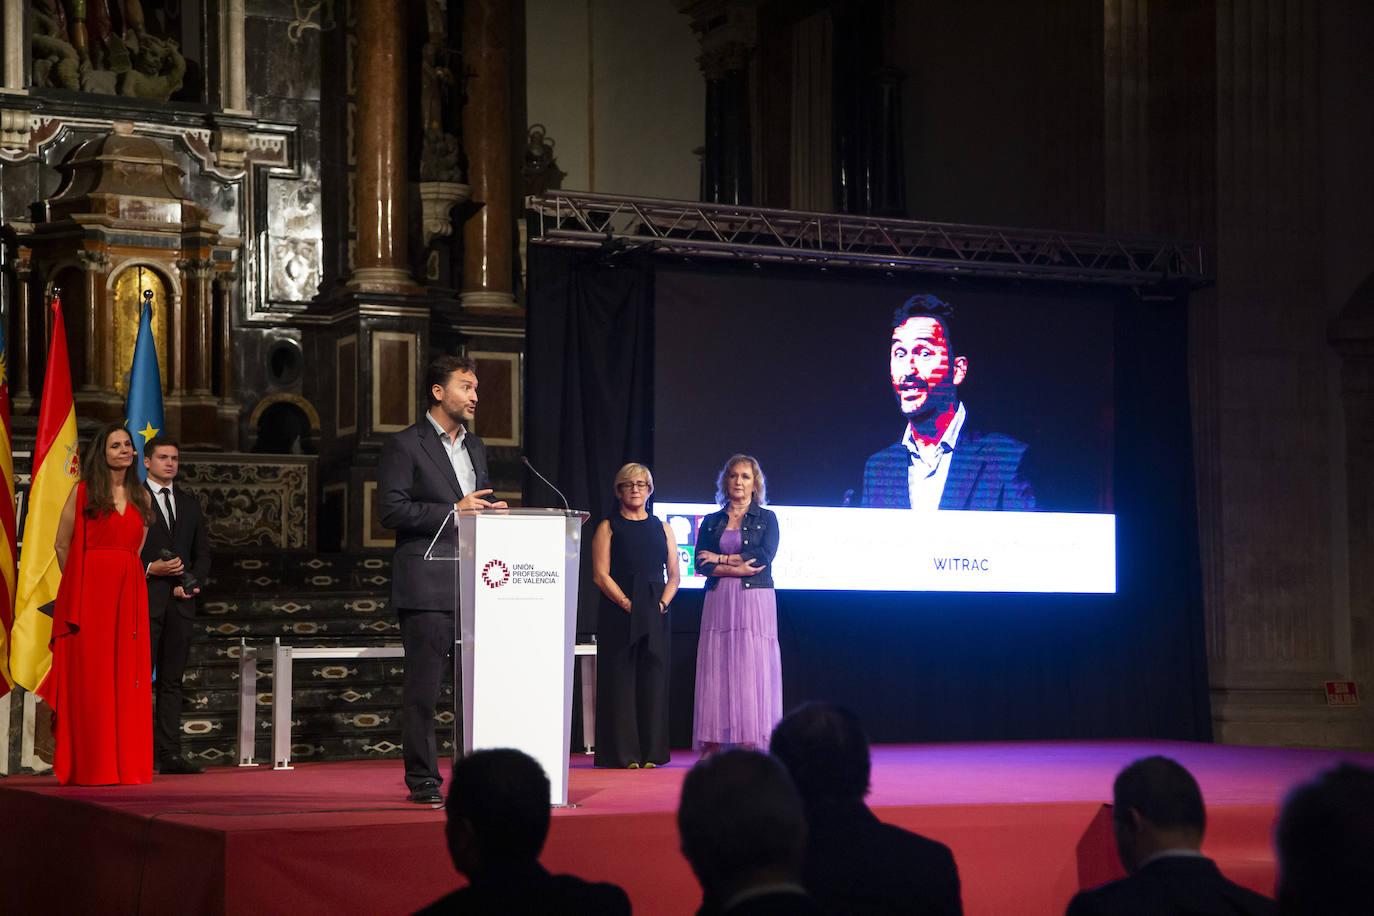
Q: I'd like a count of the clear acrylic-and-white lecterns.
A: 1